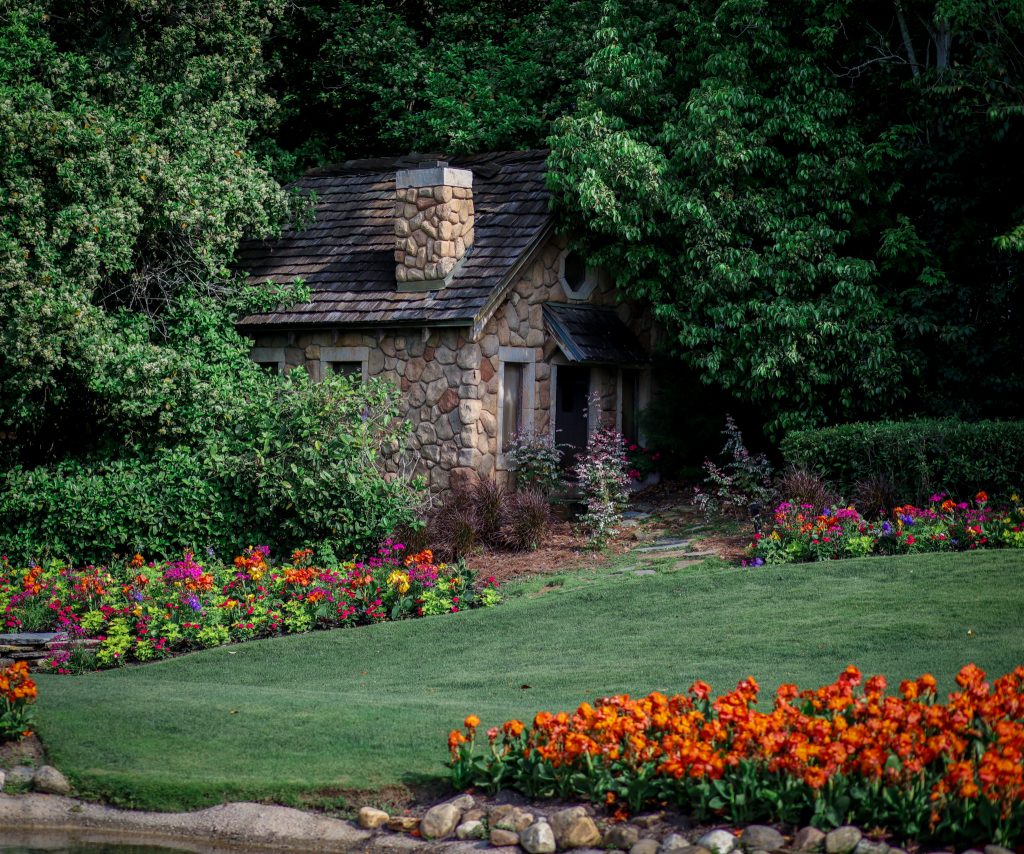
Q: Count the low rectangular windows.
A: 4